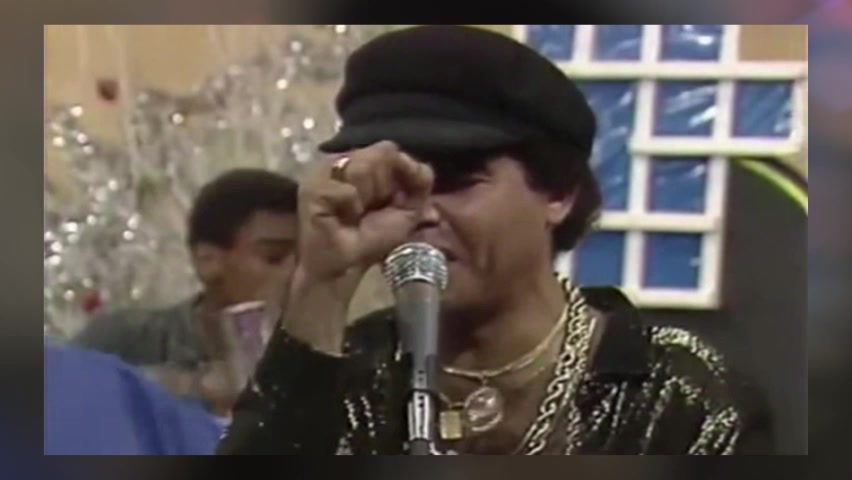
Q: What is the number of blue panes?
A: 9